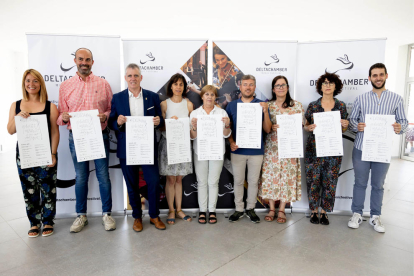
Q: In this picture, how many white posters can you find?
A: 9